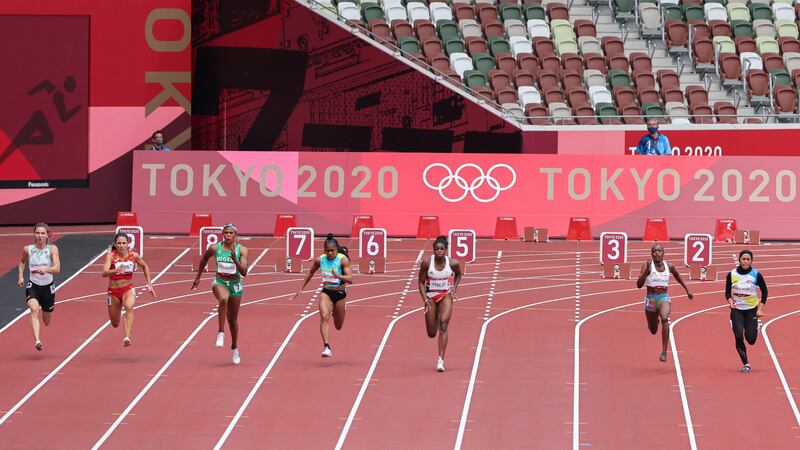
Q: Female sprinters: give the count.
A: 7